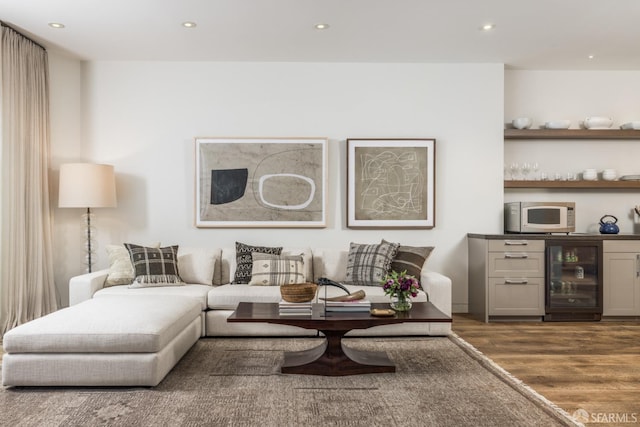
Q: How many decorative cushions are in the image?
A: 6